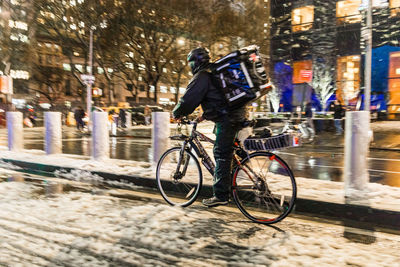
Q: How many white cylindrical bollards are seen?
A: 5